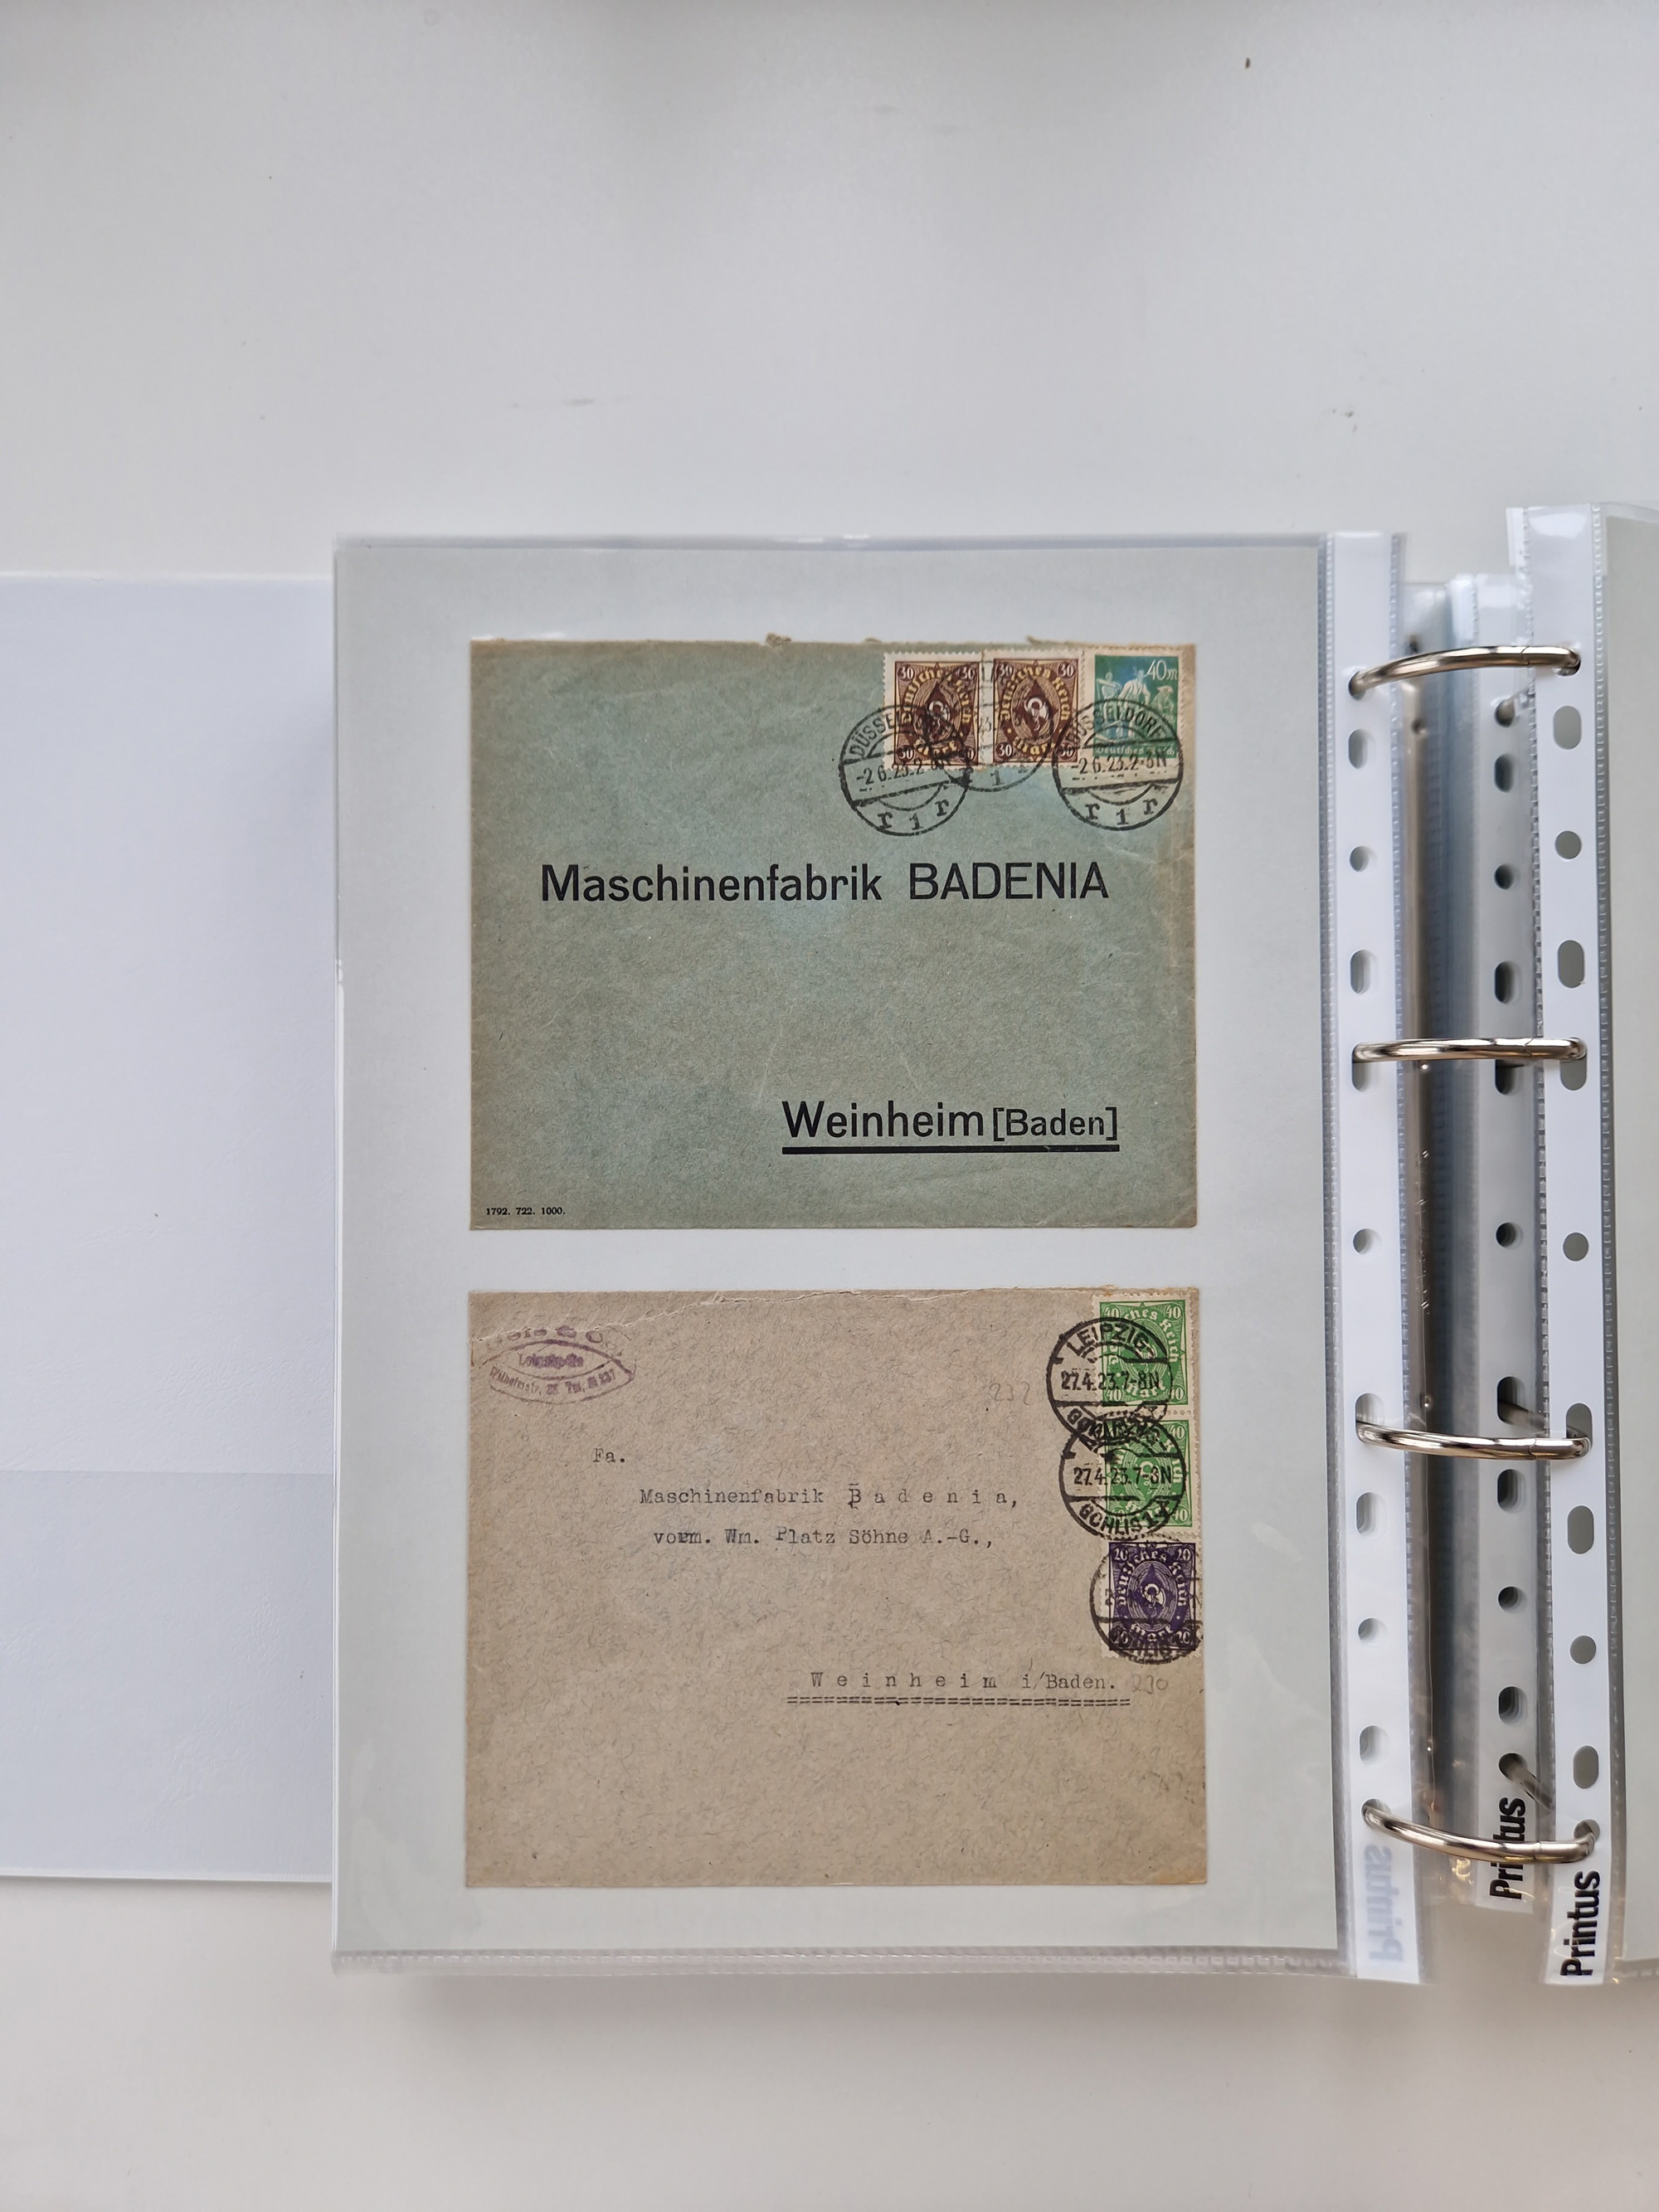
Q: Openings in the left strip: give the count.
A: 11